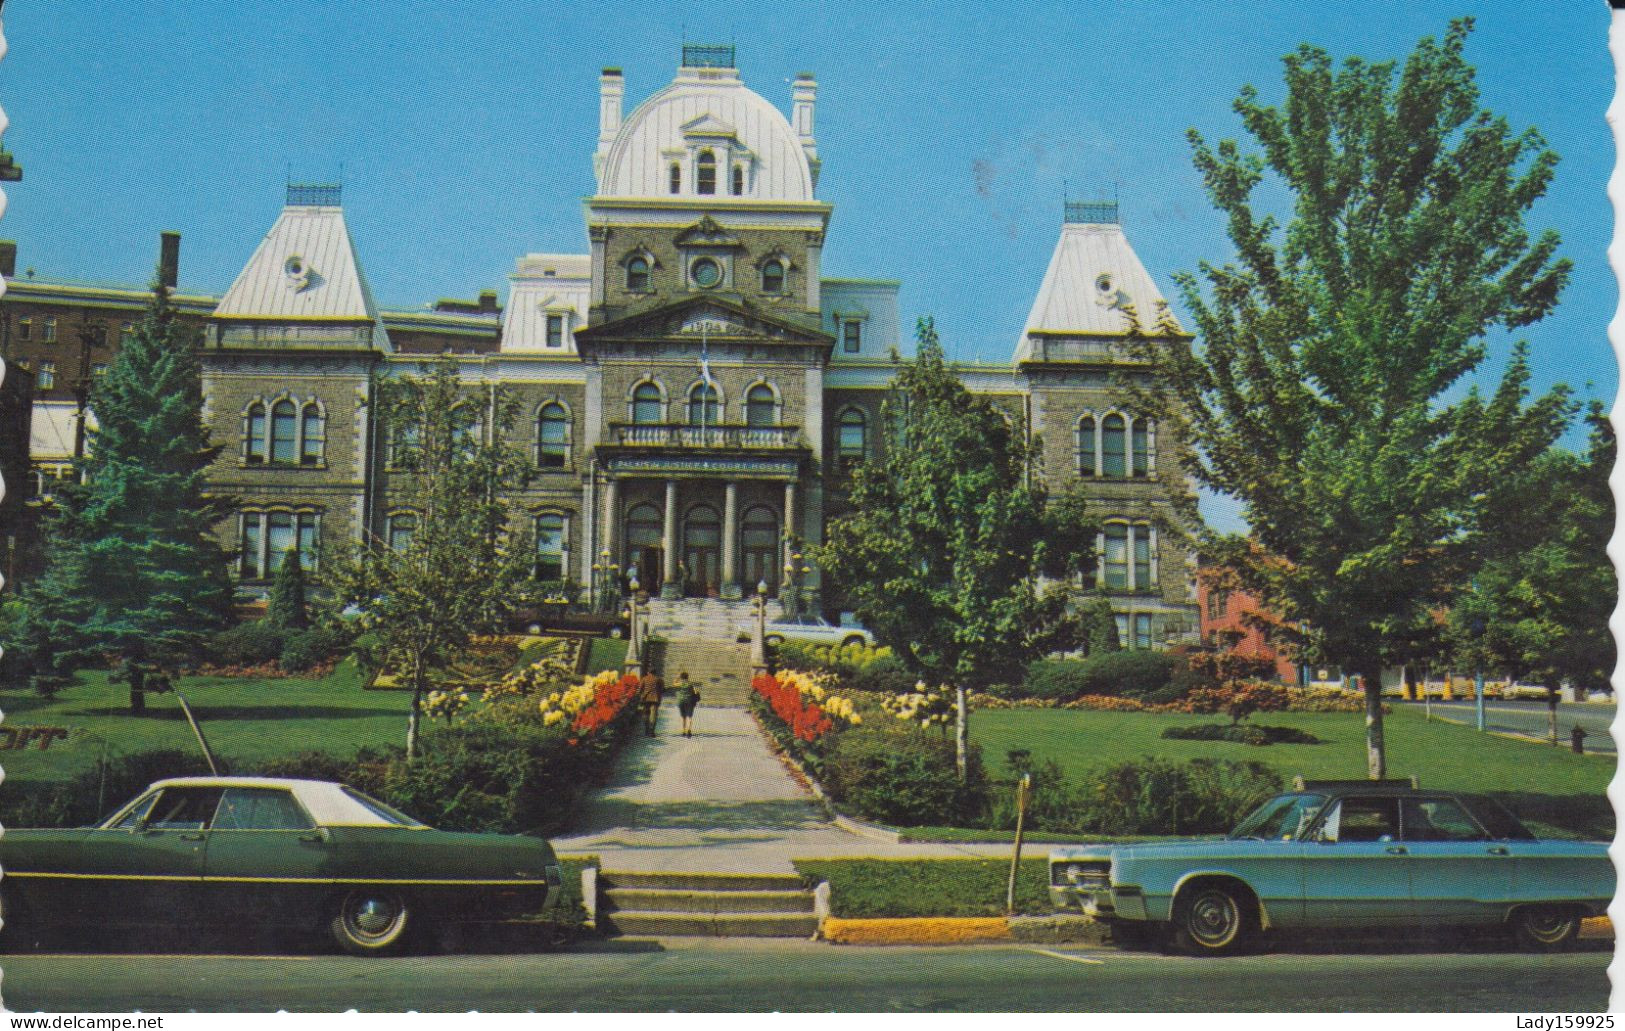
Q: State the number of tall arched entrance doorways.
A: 3